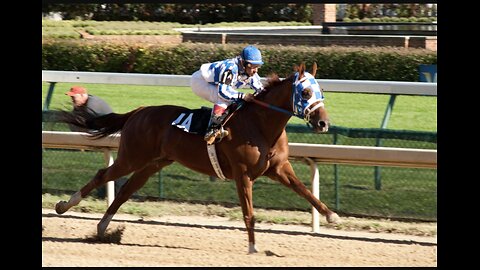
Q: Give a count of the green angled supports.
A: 2